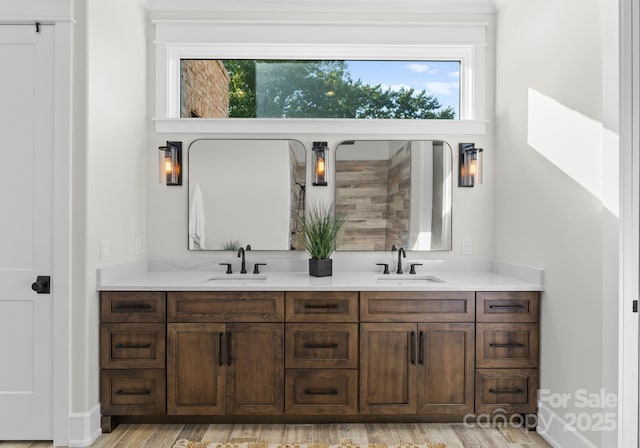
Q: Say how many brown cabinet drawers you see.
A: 9